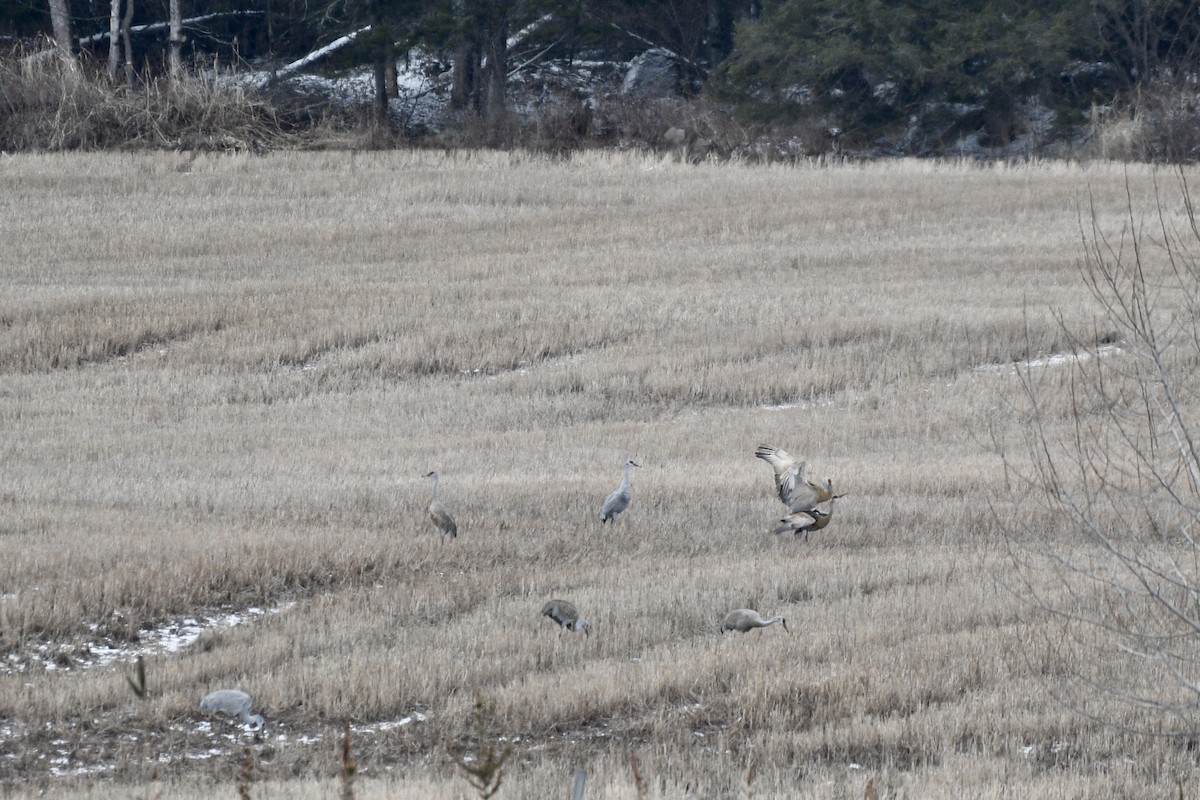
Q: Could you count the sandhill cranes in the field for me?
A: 7